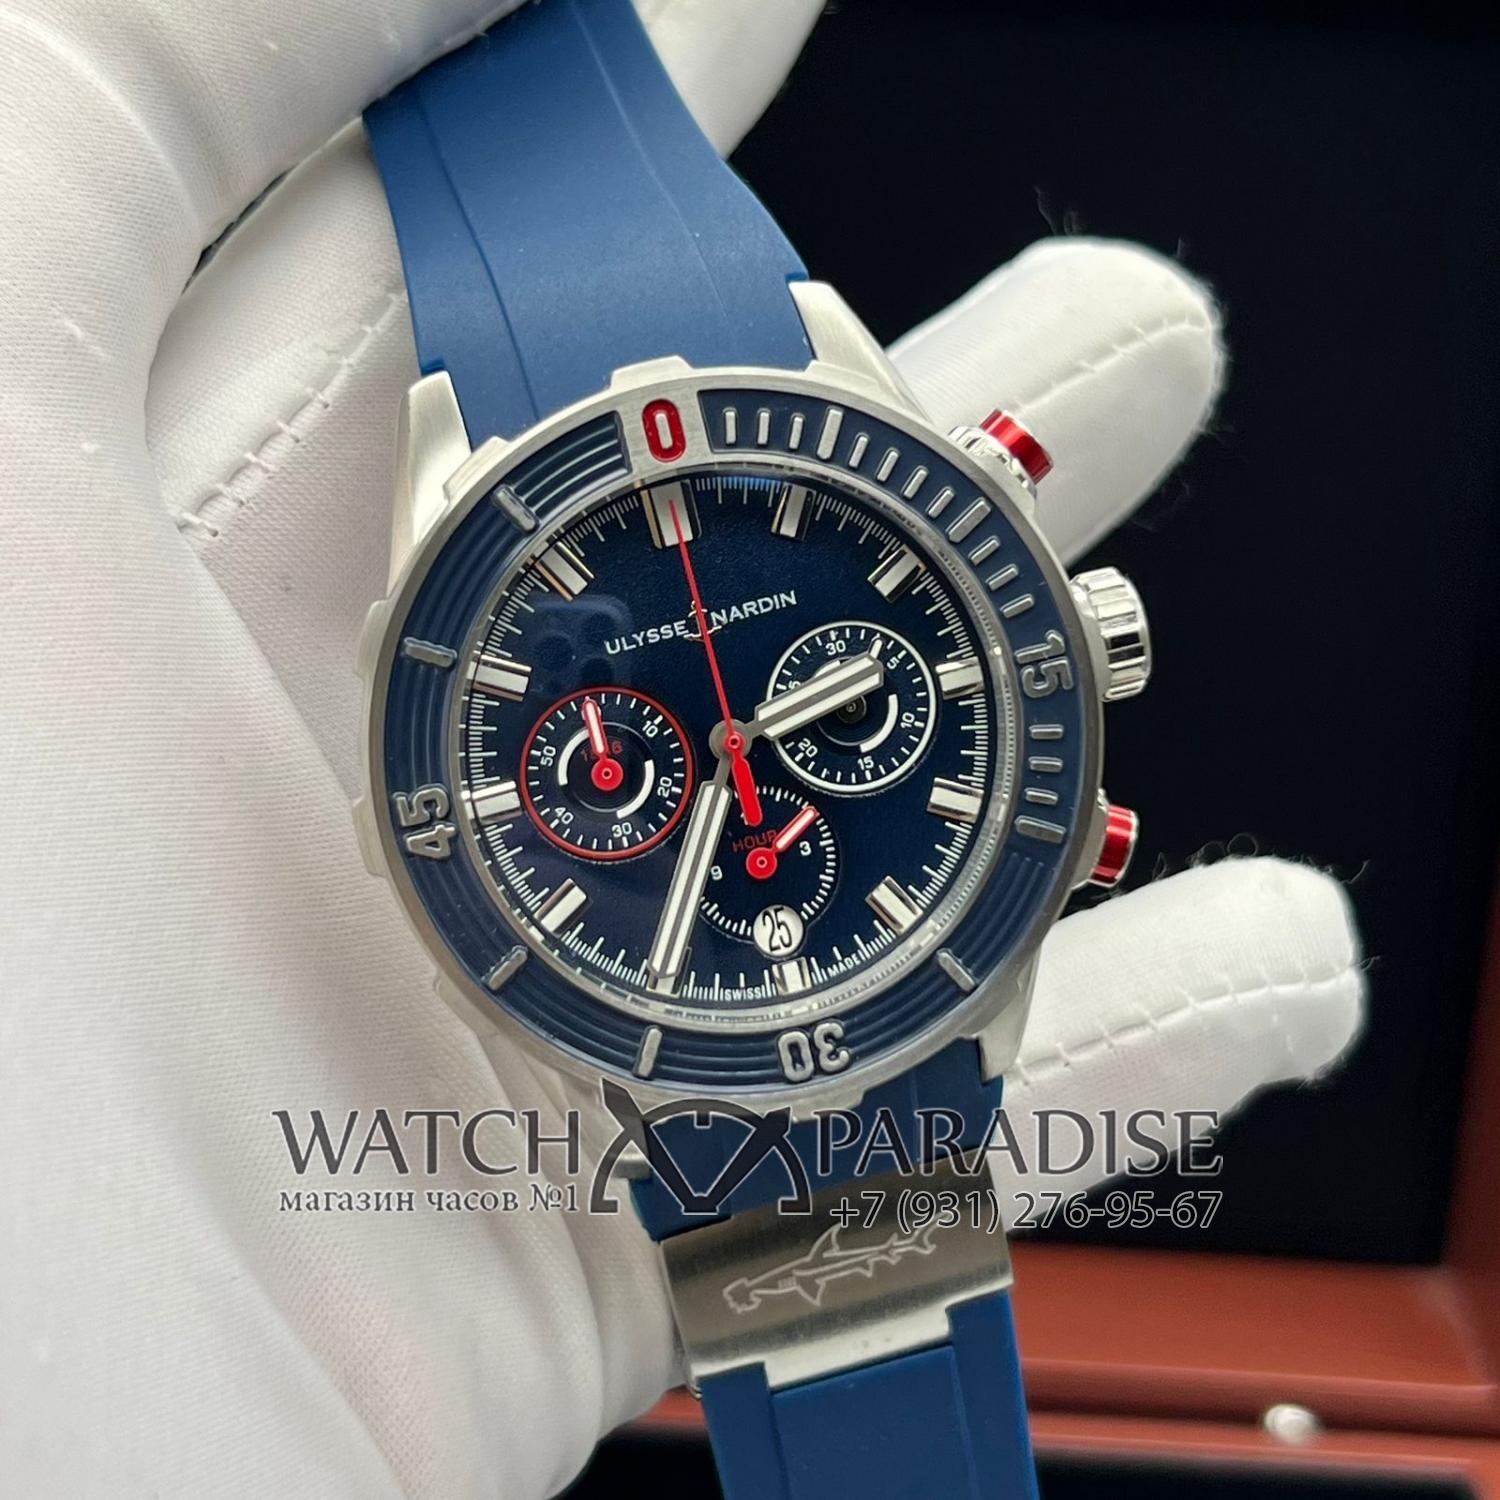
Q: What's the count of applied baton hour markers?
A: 12